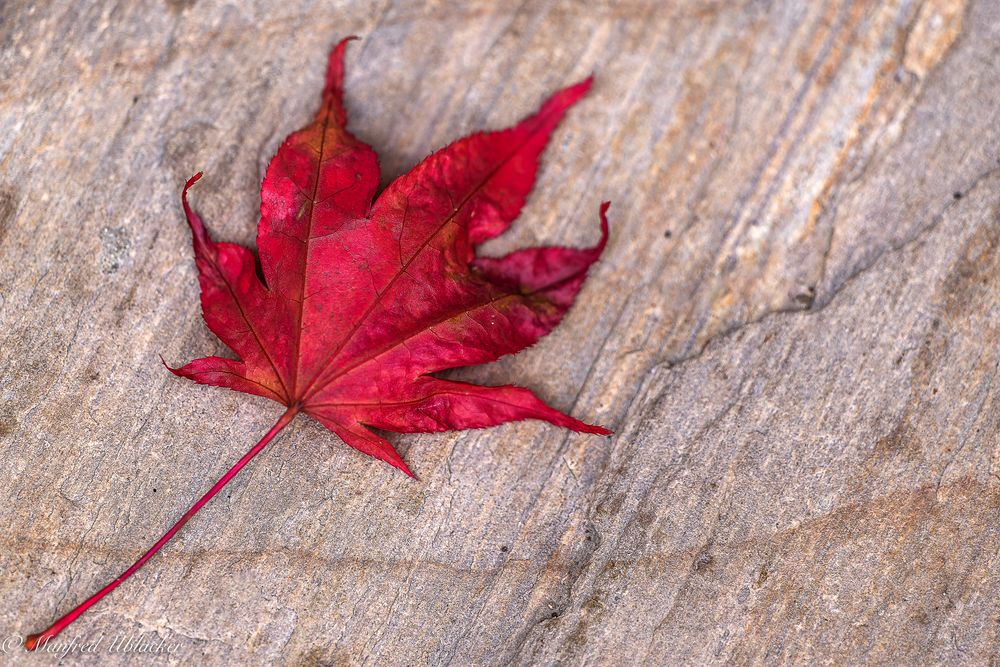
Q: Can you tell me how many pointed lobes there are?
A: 7